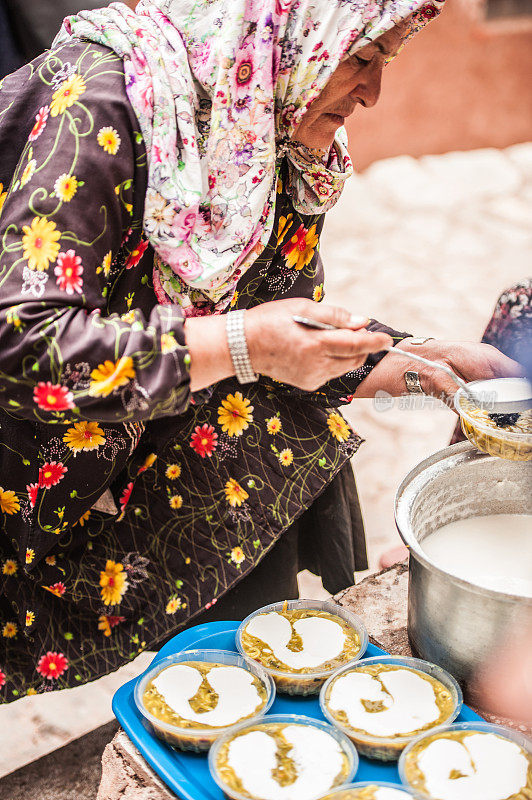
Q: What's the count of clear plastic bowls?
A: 7